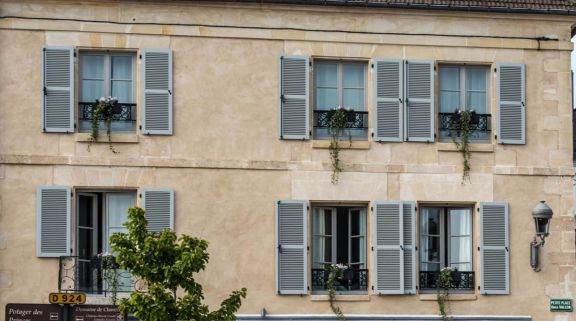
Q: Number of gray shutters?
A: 12